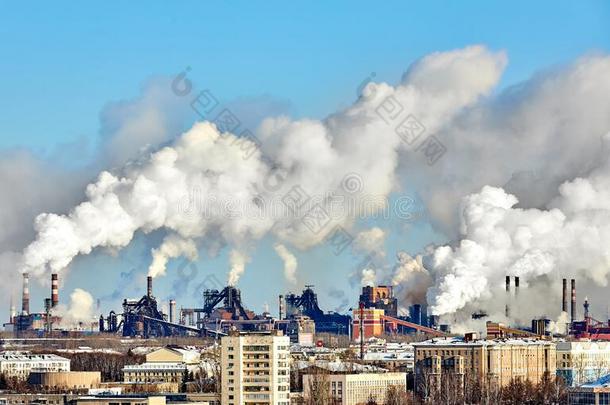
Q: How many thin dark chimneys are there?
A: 4